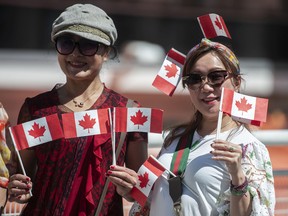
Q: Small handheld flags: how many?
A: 7